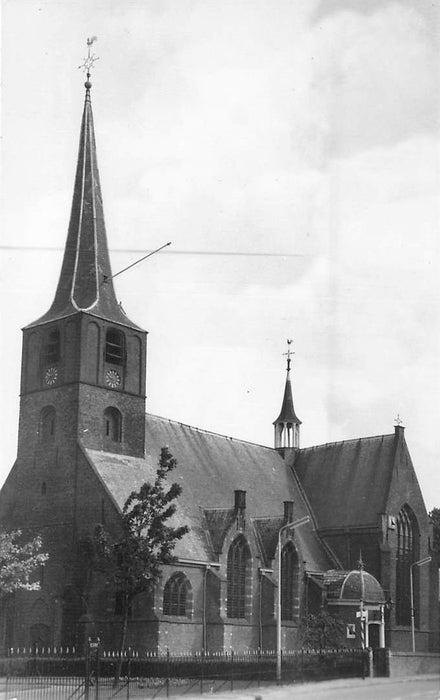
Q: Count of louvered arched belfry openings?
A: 2